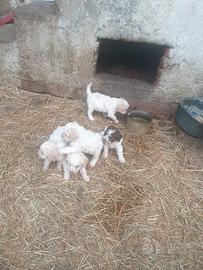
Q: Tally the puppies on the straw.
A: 5